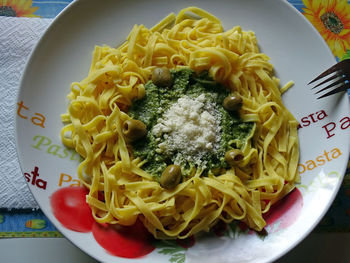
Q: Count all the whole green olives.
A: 5